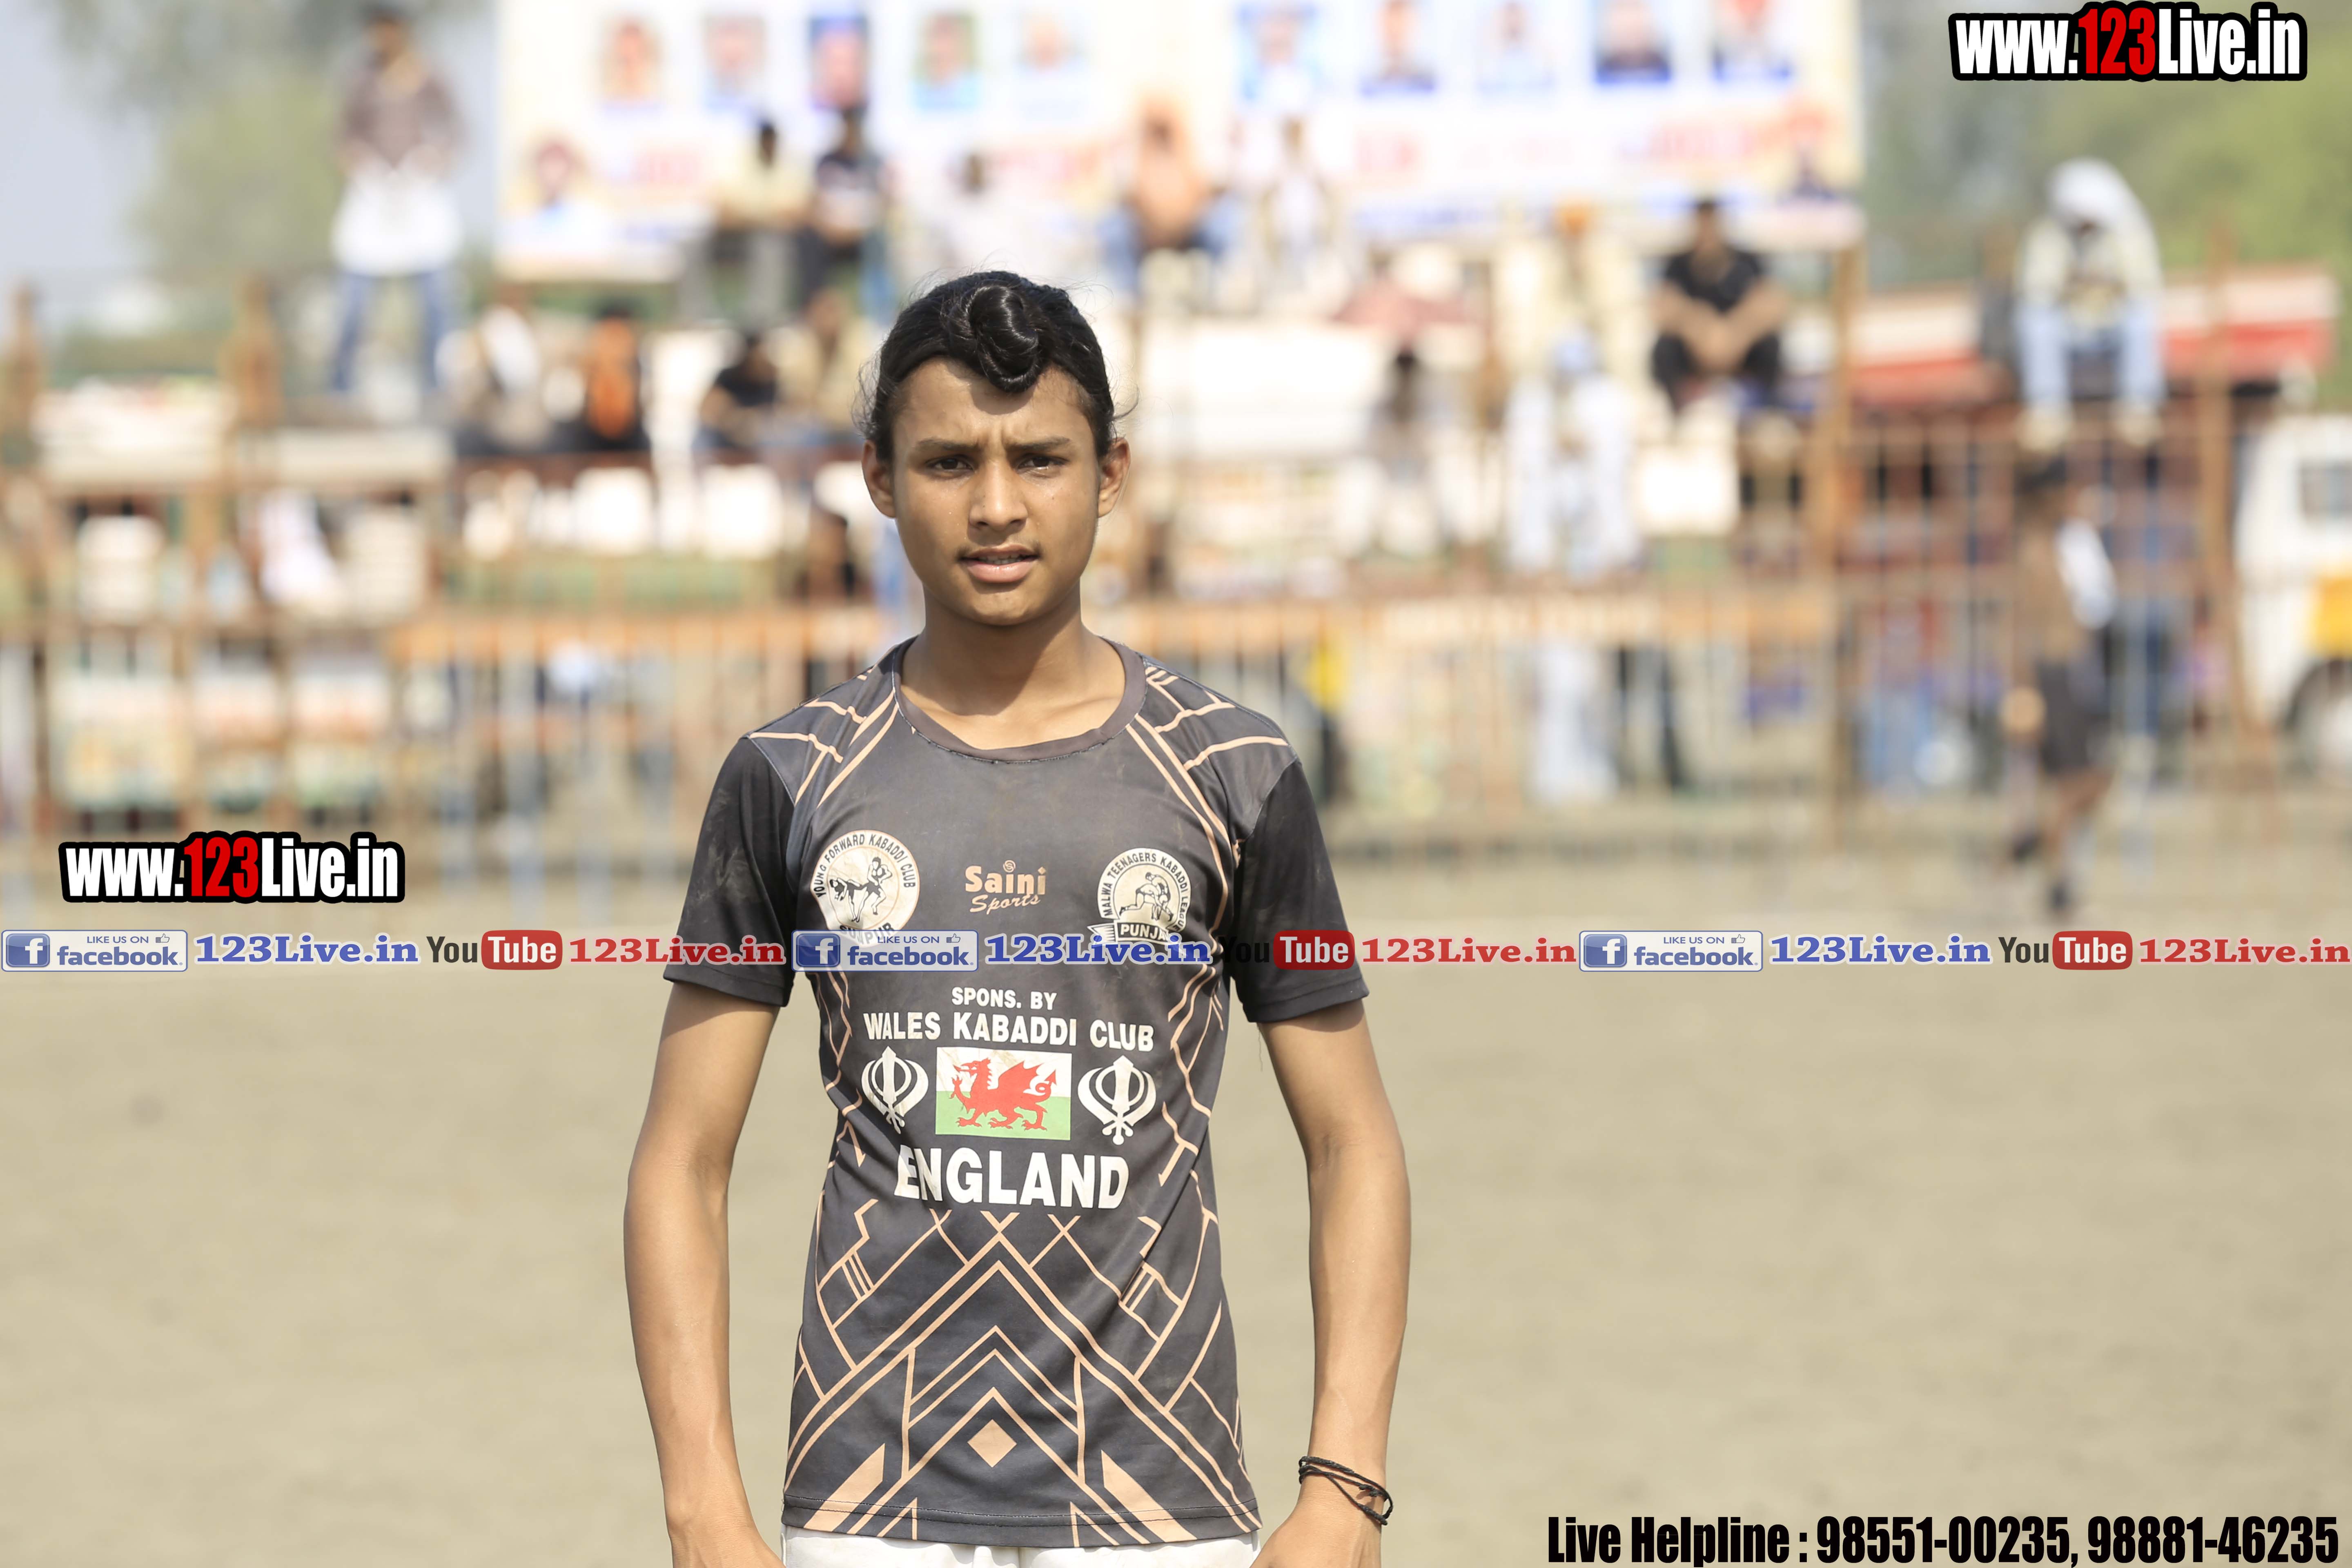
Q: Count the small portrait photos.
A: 10